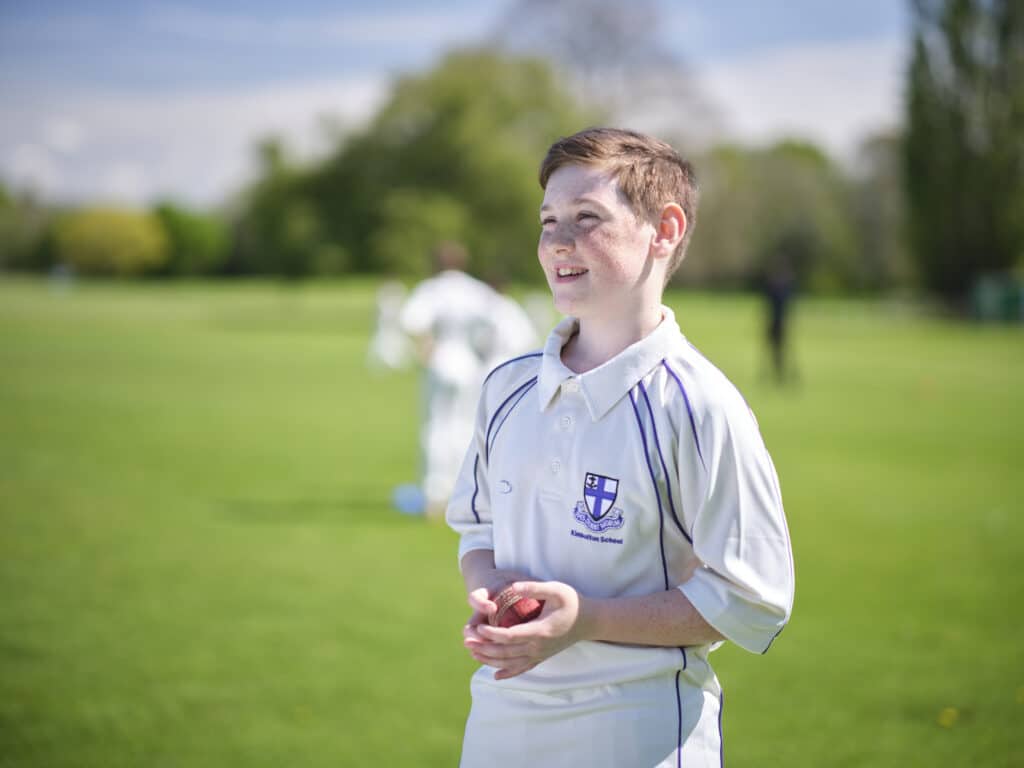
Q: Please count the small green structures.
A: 1